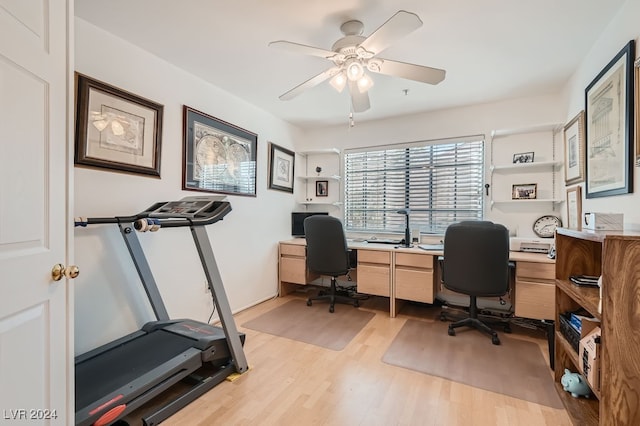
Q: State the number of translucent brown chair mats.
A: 2